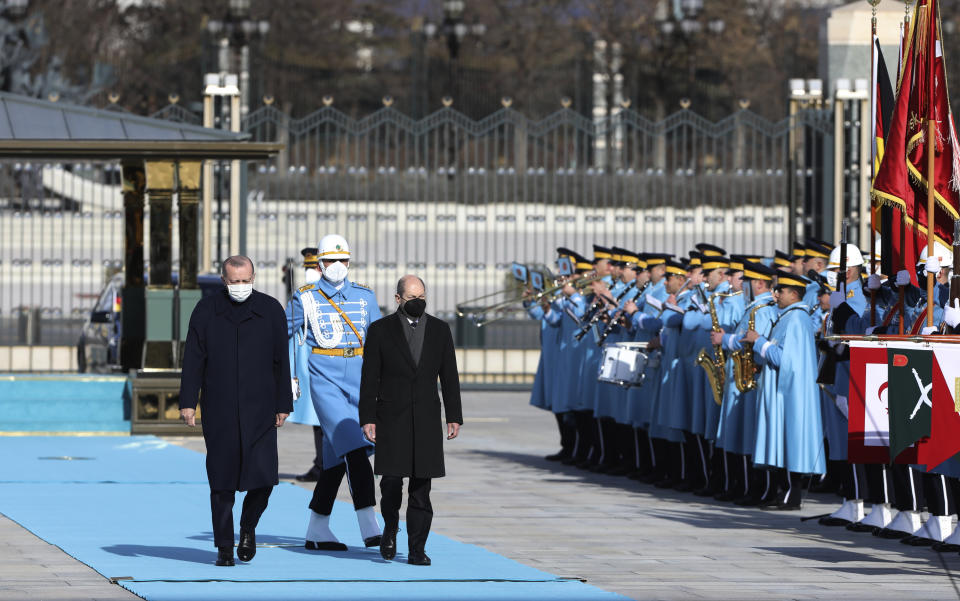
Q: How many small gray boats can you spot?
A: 0